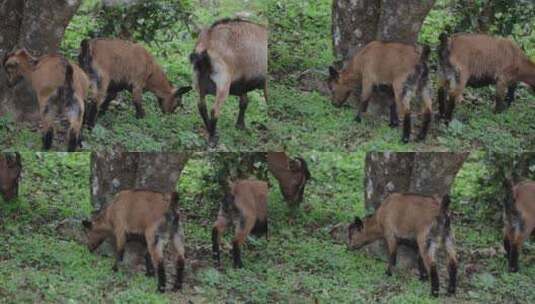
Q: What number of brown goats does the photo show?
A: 11